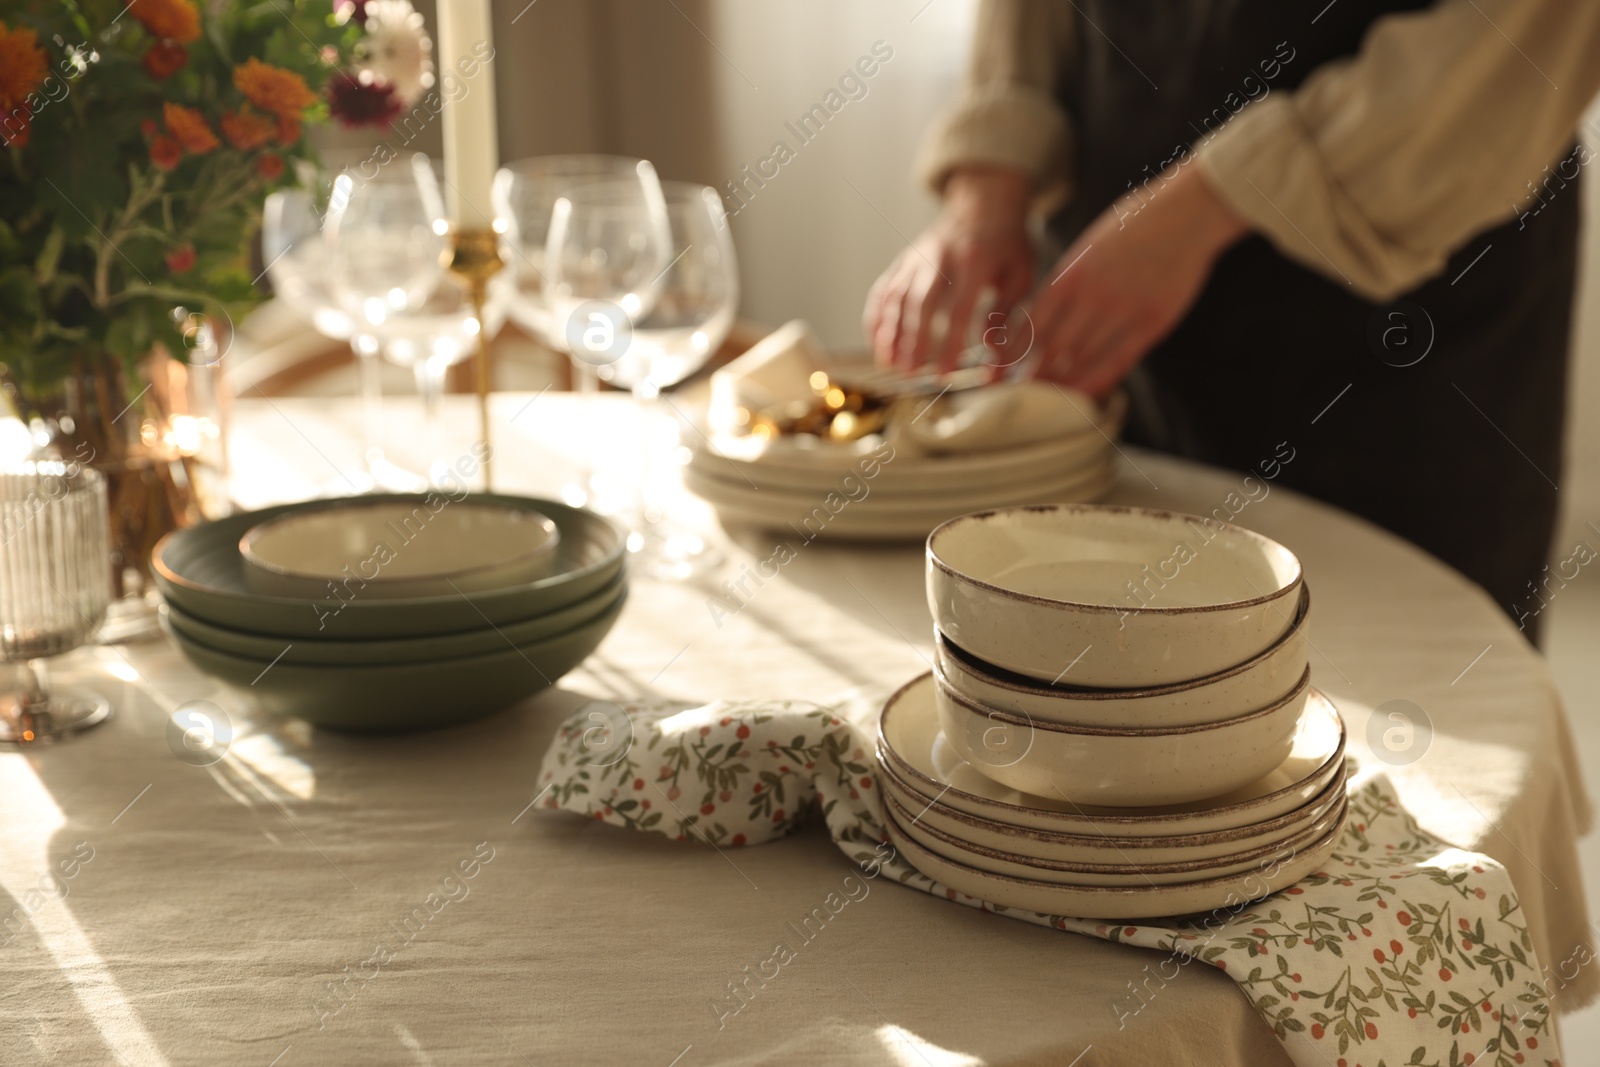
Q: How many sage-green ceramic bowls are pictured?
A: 3